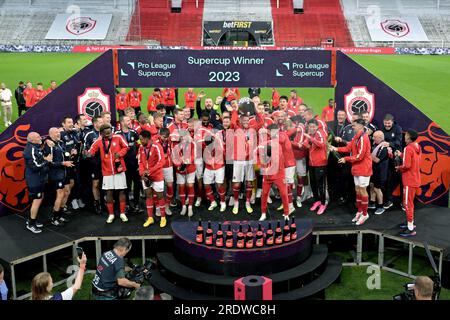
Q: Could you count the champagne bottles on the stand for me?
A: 11